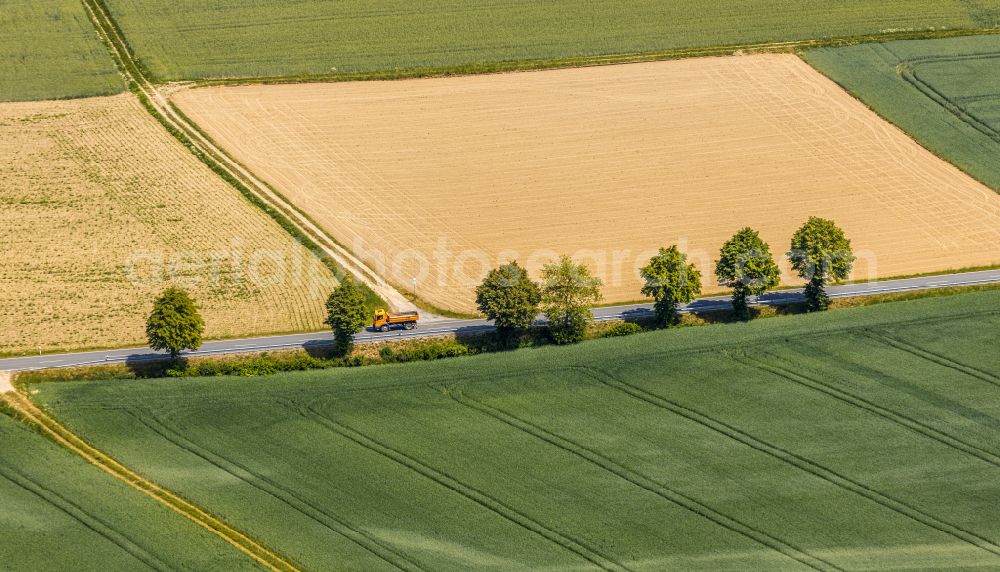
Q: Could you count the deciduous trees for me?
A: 7